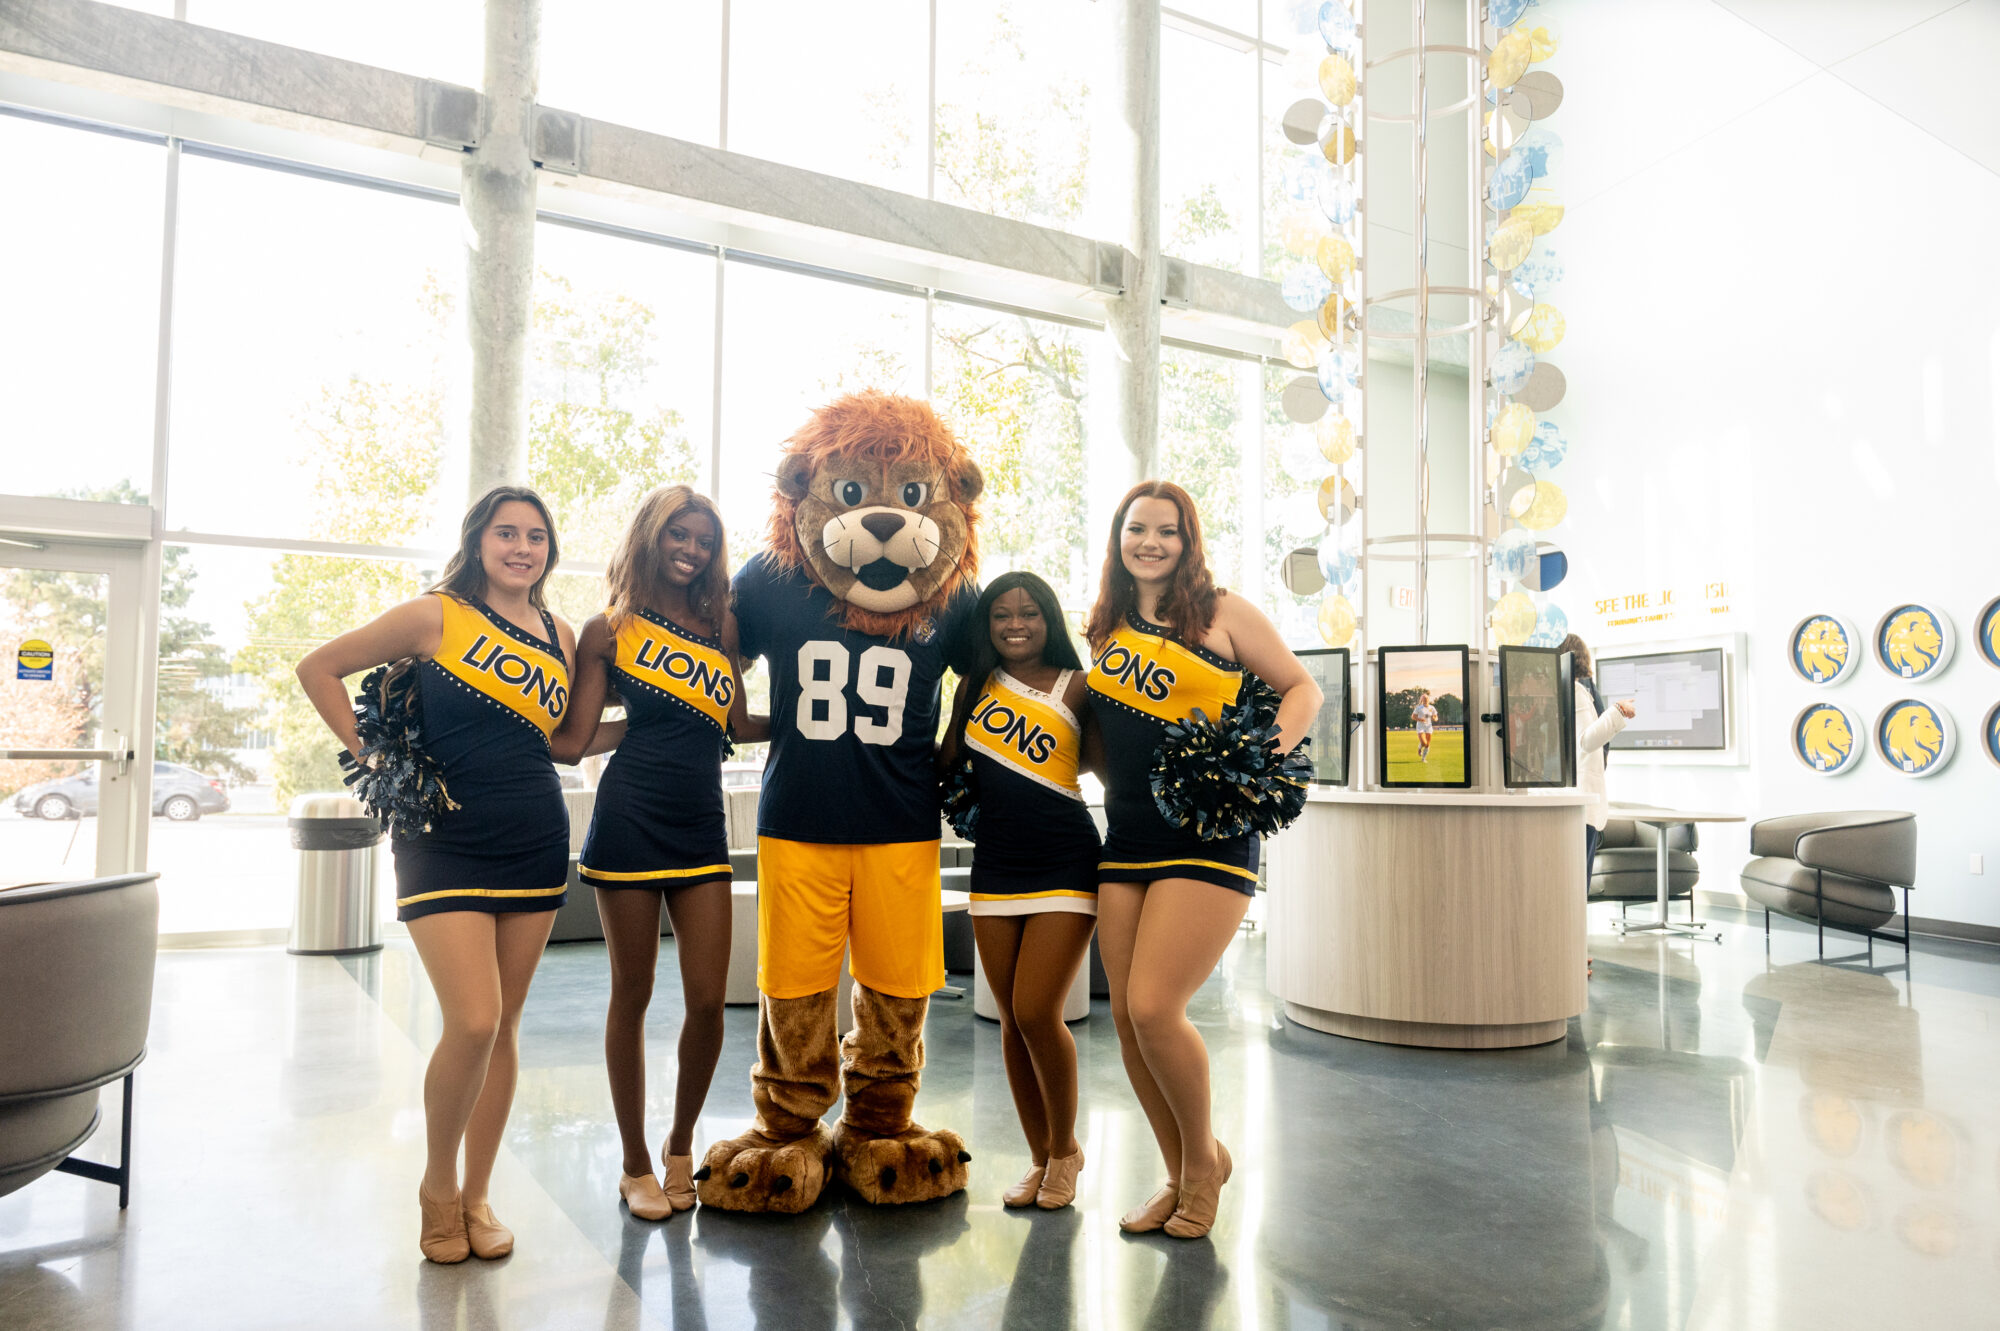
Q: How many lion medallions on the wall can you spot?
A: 6